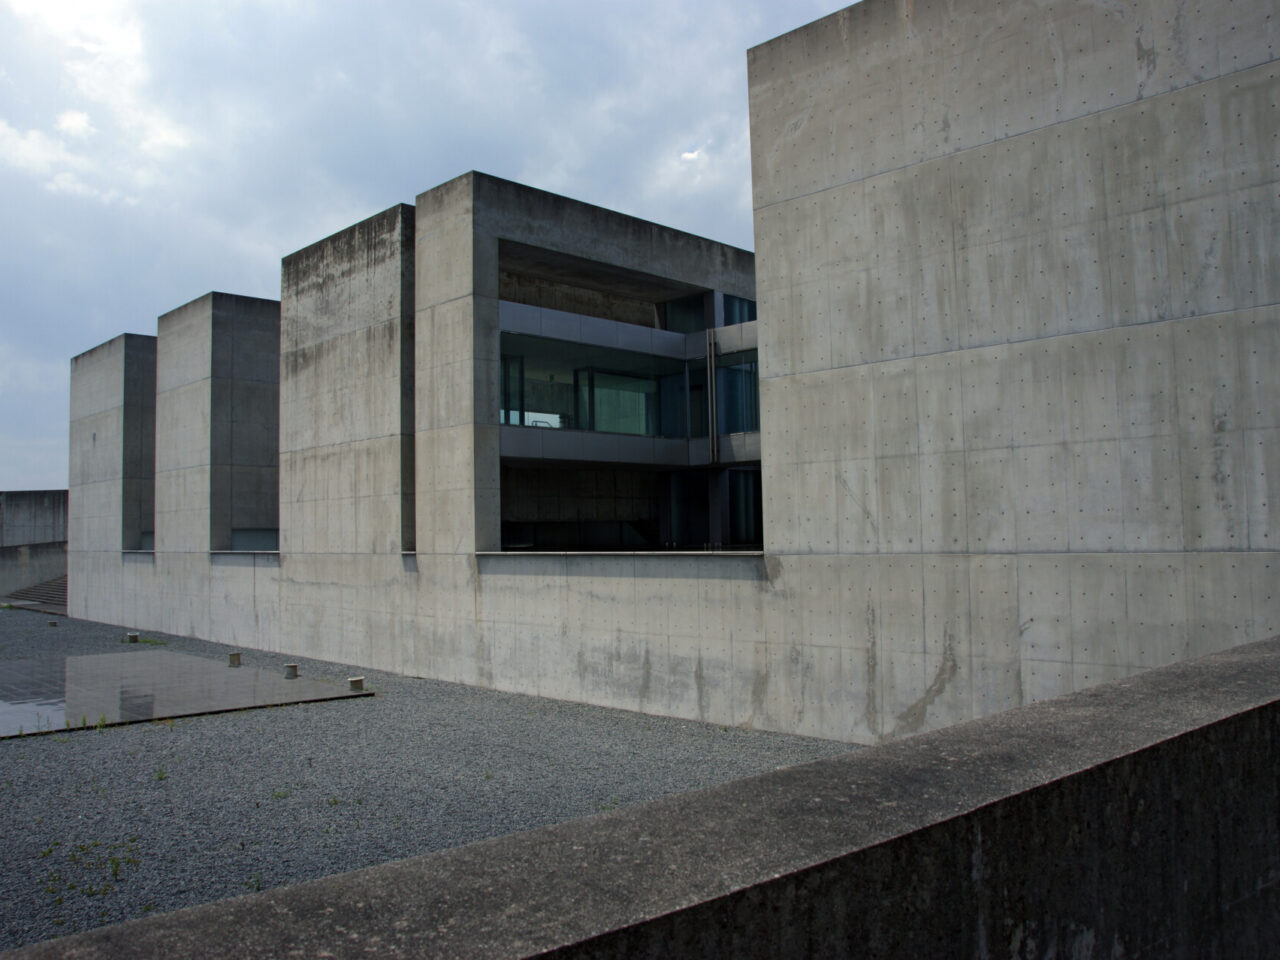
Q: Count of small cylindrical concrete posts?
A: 5